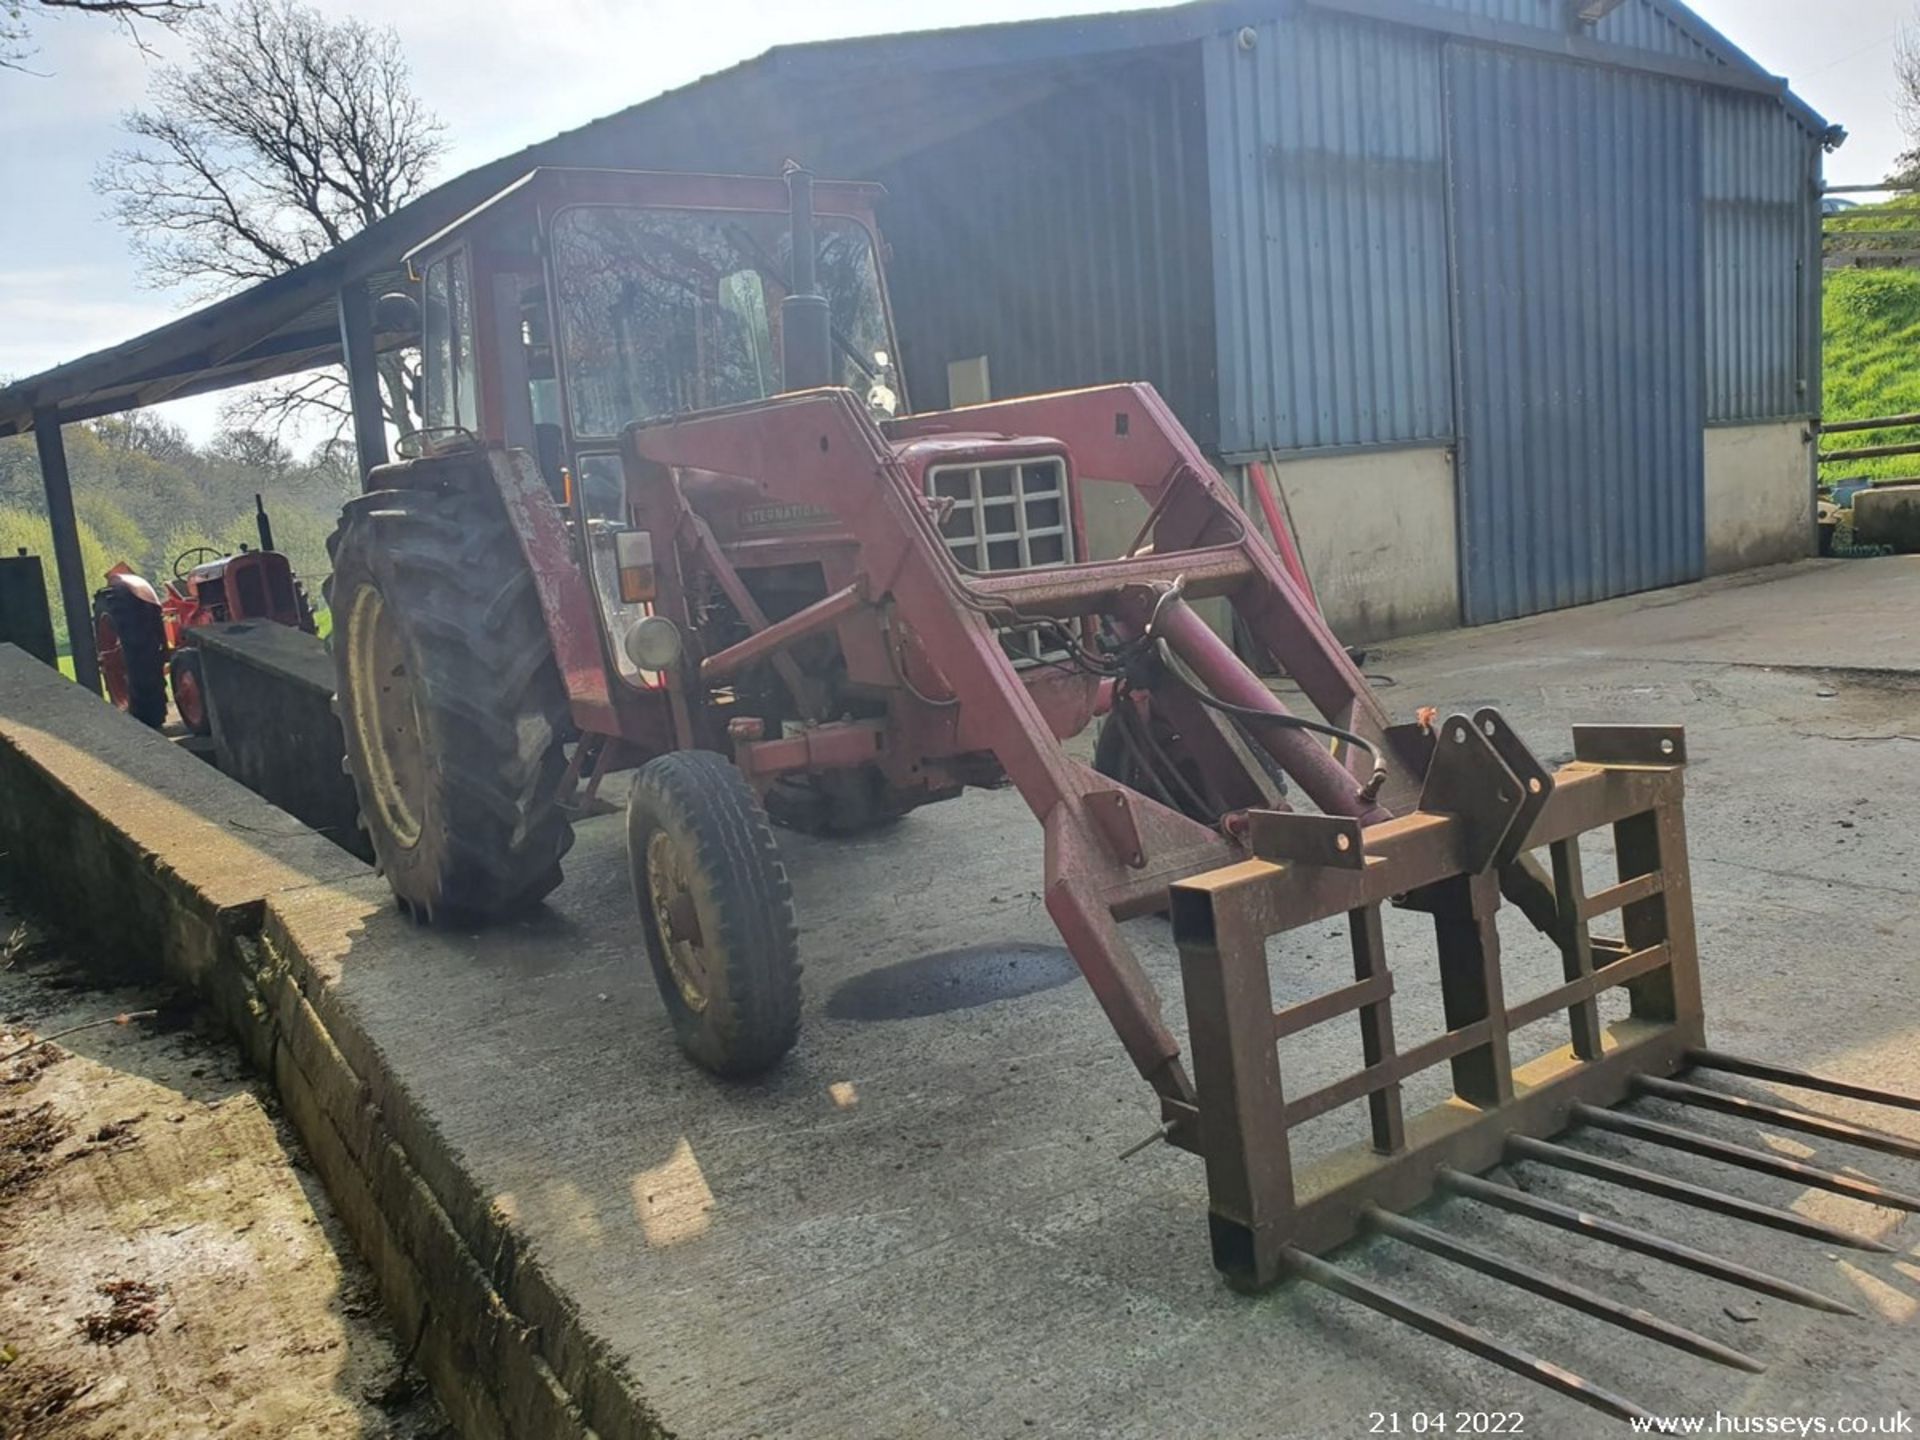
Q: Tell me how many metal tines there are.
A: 7